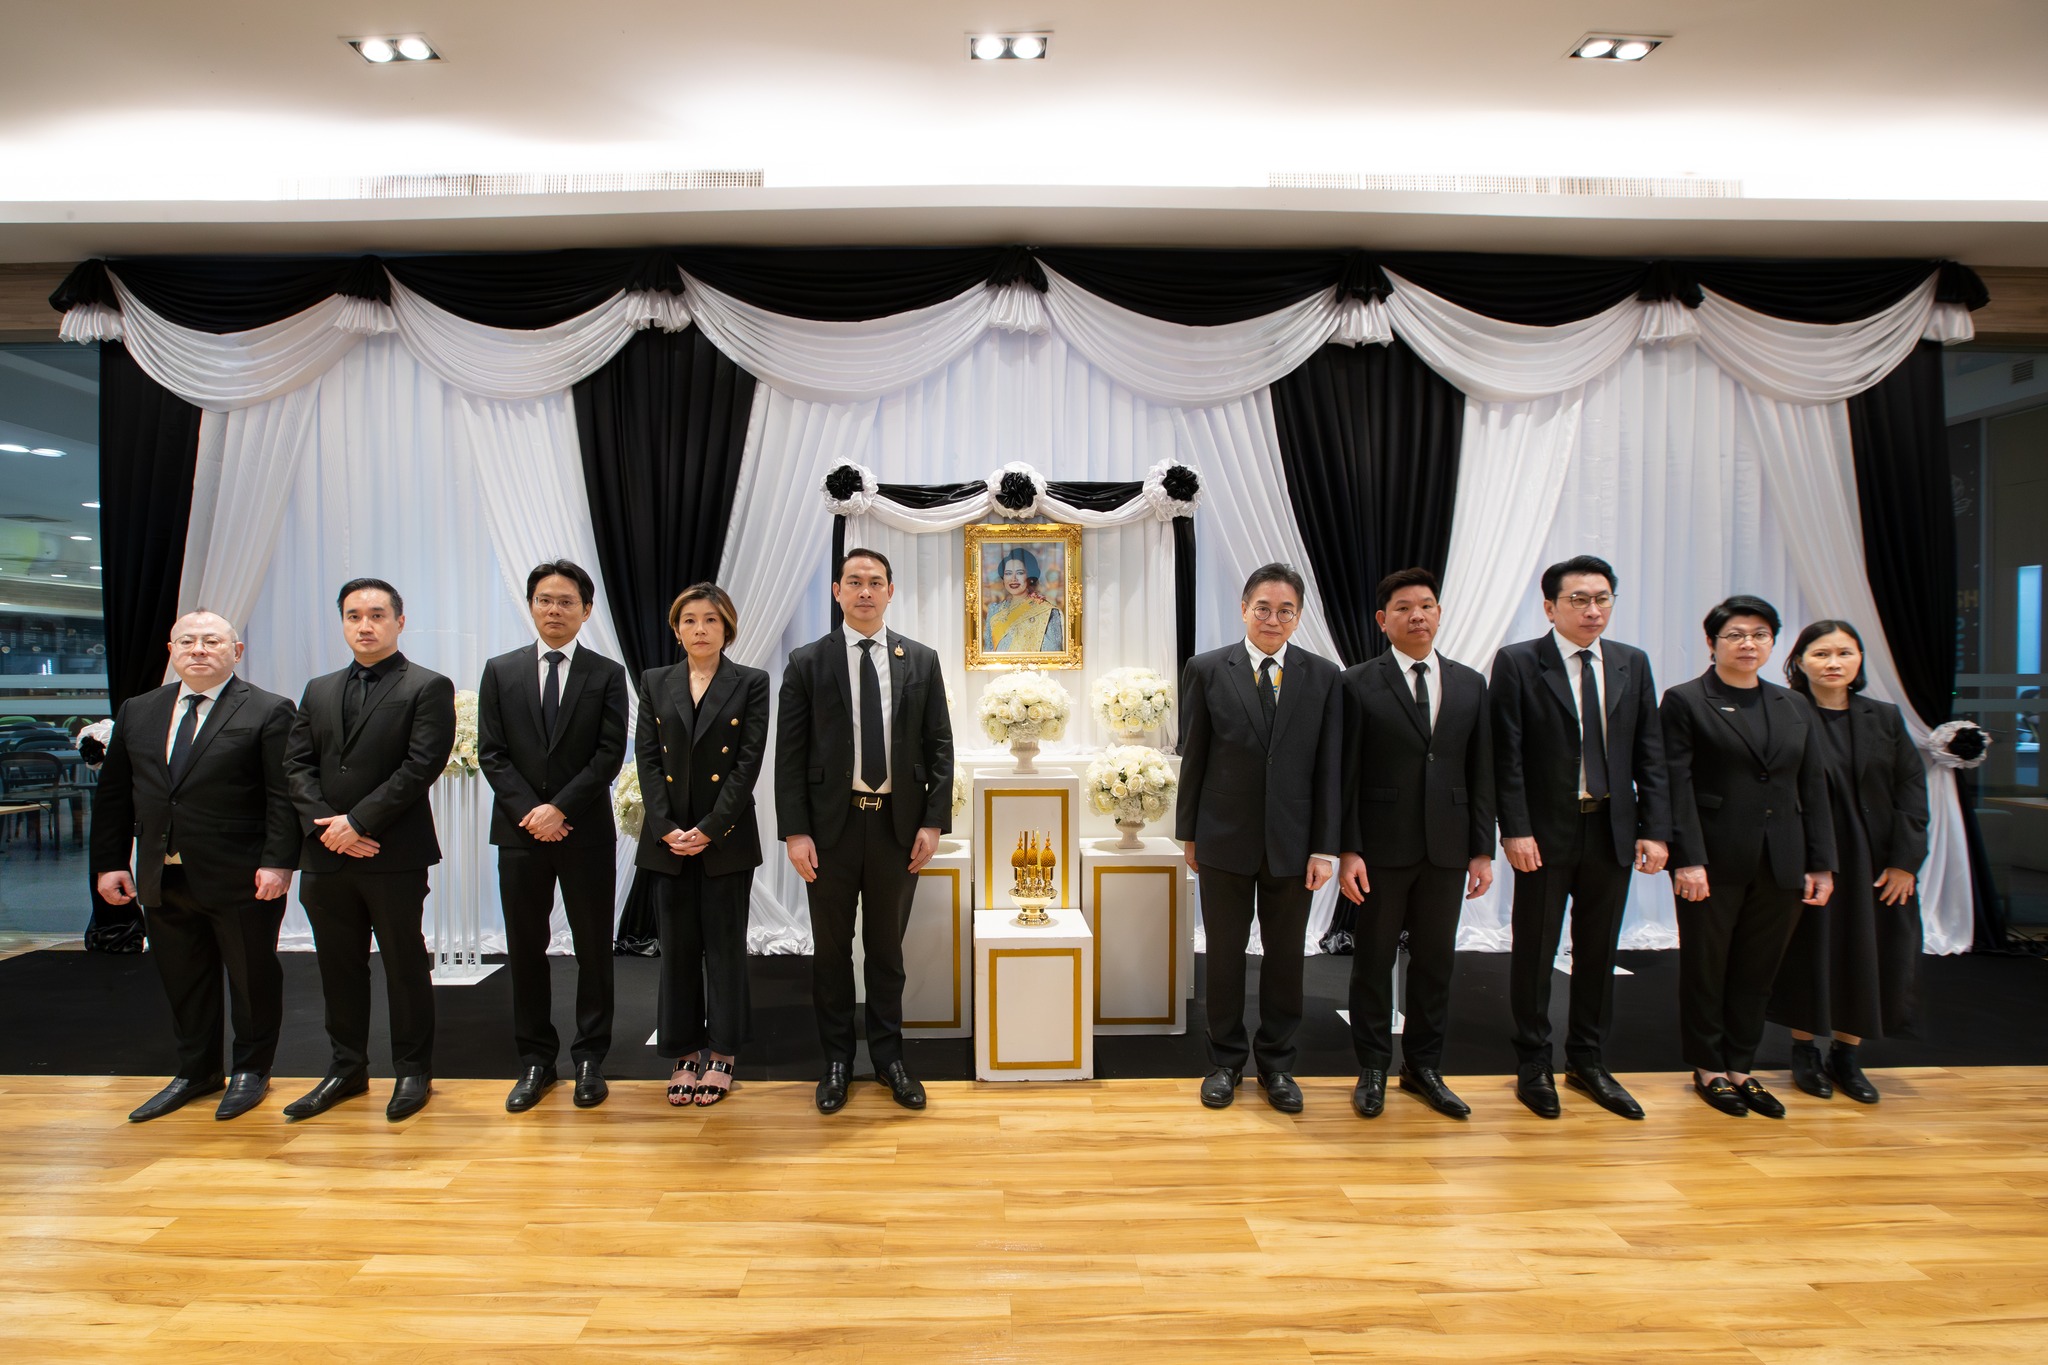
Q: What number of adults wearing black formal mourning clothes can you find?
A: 10